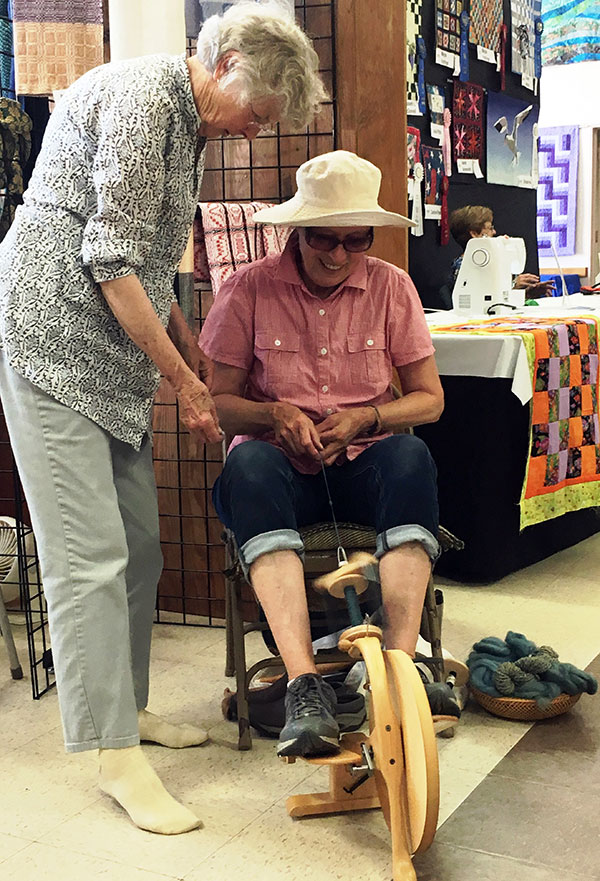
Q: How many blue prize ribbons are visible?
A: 3